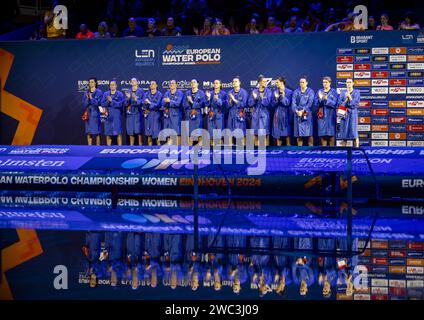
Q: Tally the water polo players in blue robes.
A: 13